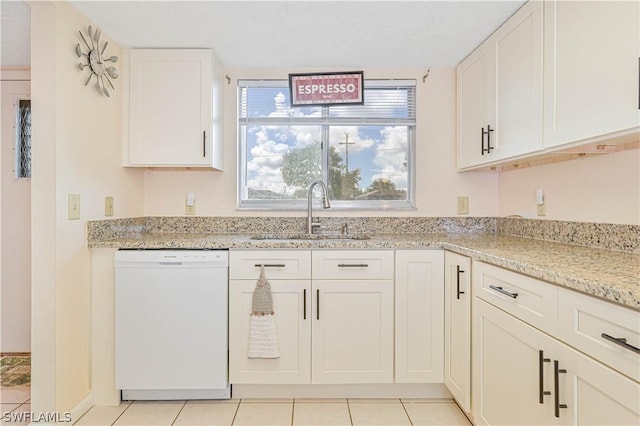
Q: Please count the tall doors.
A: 1